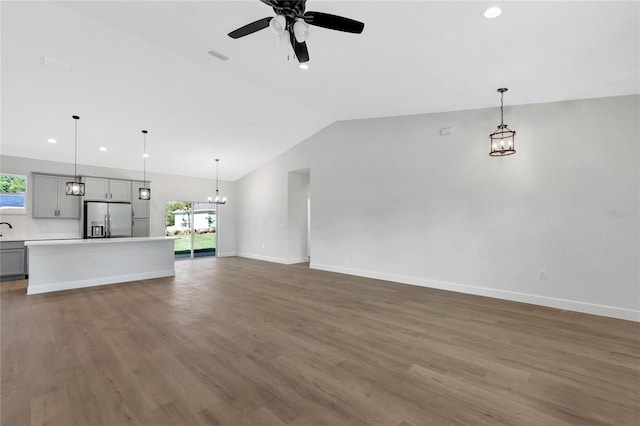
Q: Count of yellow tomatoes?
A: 0